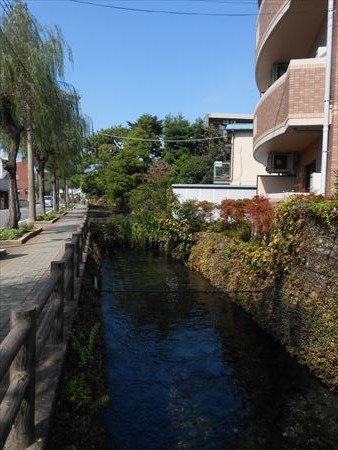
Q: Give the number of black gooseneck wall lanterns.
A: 0